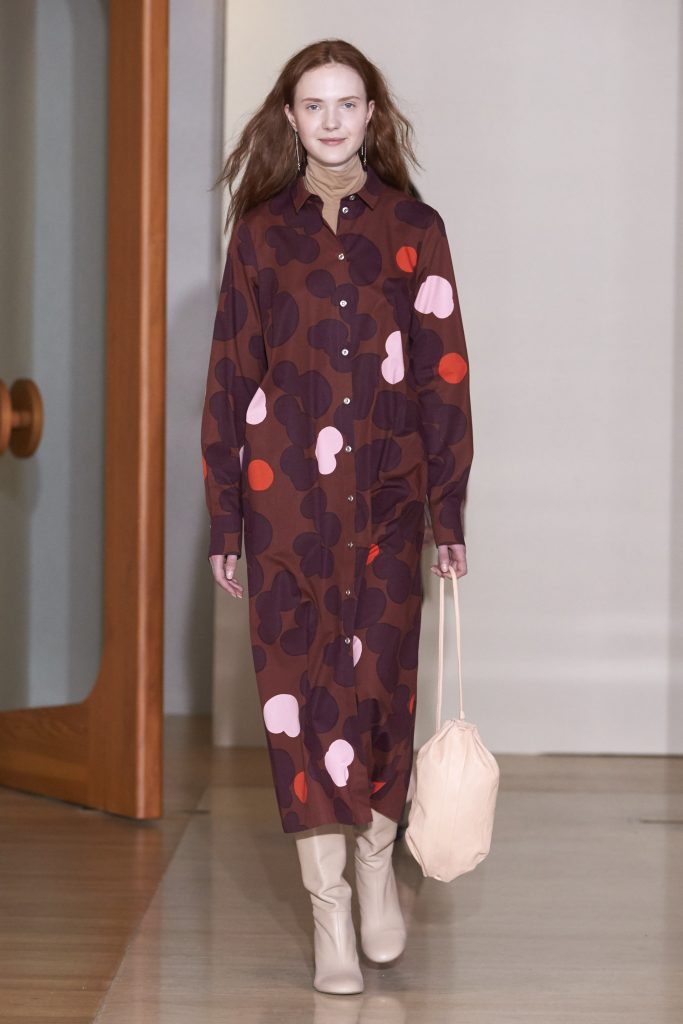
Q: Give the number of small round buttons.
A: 11